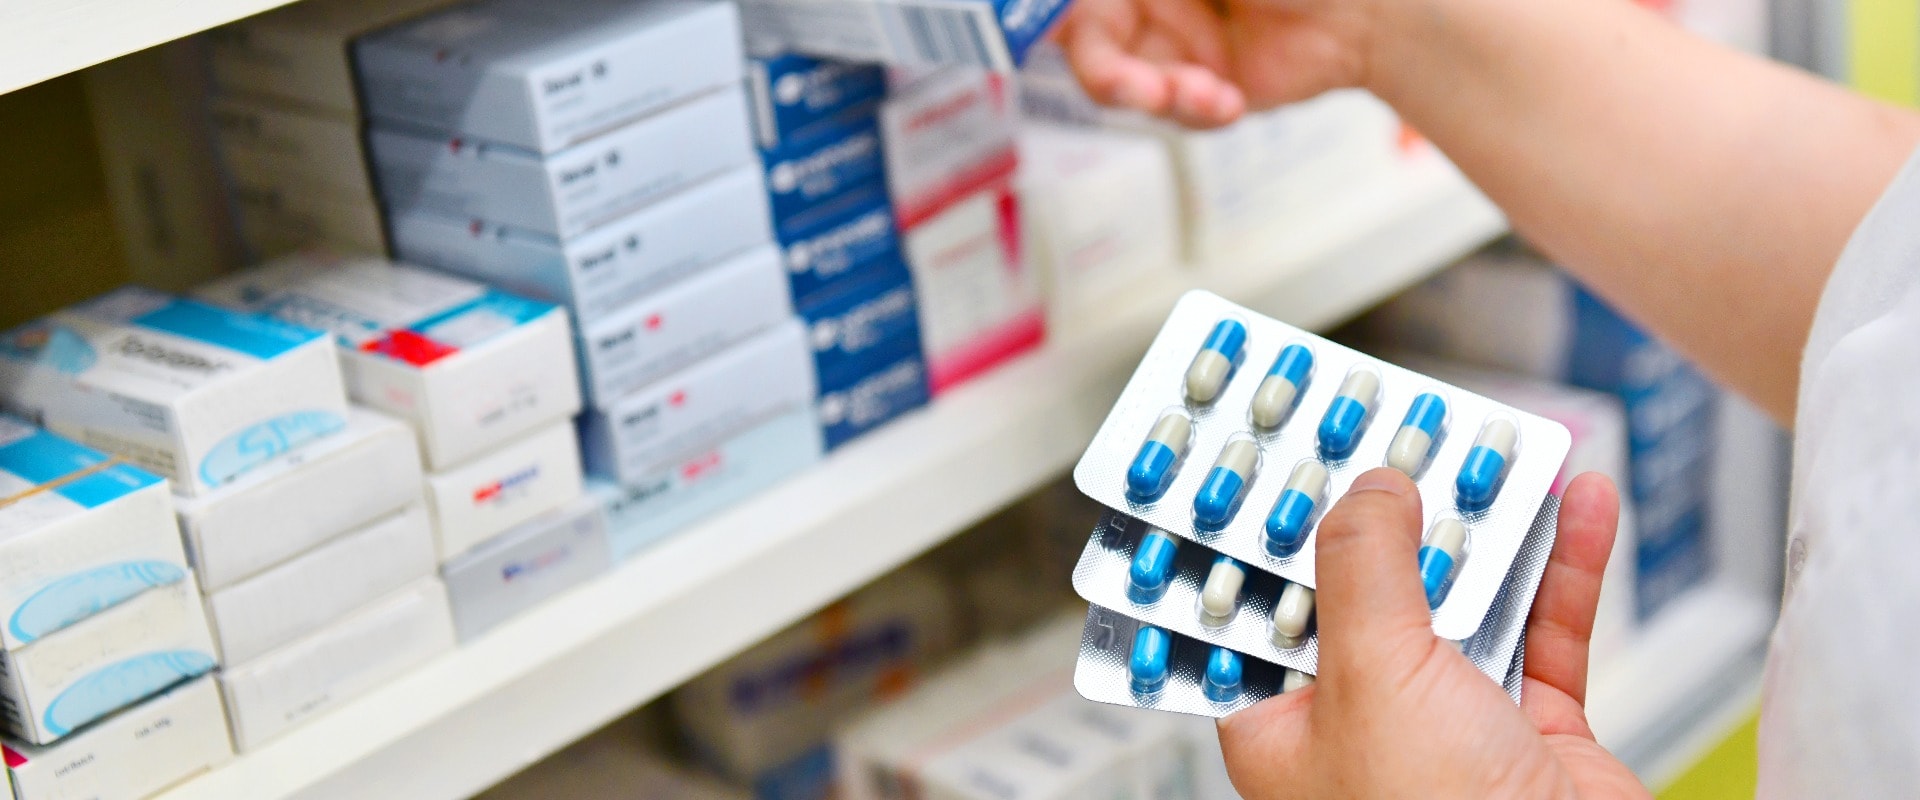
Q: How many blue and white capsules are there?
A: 15